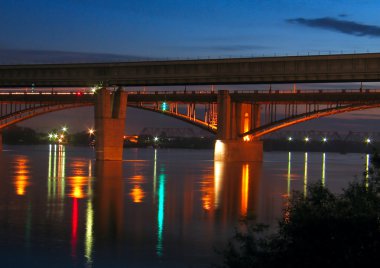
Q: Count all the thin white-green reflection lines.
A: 8